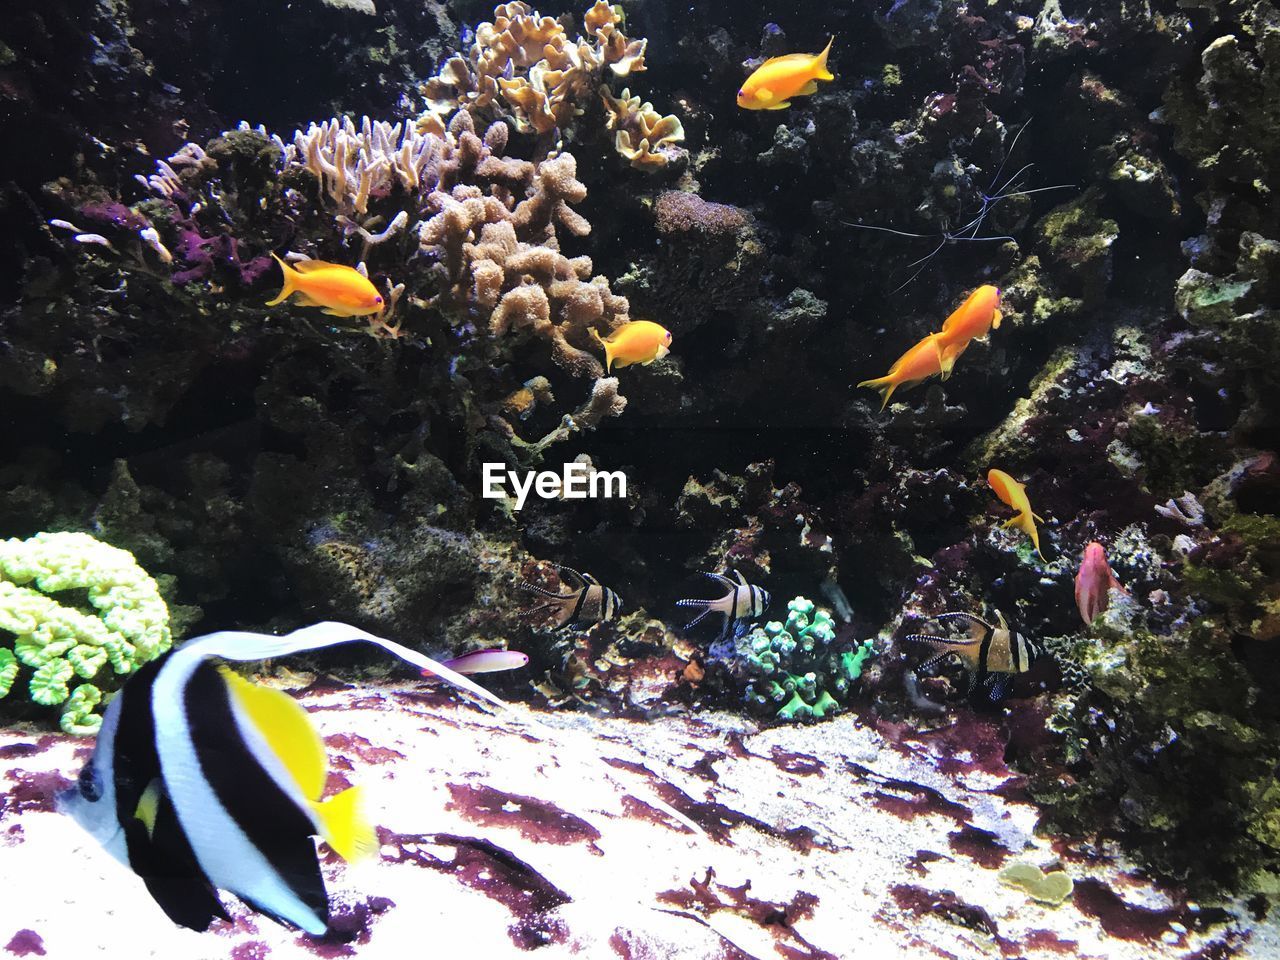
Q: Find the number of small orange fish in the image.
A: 6